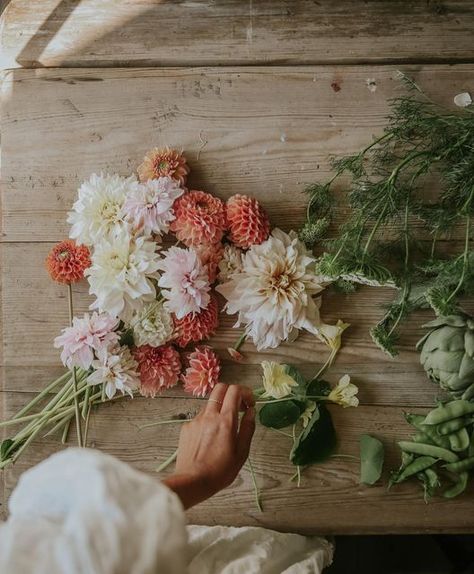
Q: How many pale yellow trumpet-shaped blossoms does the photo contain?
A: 3